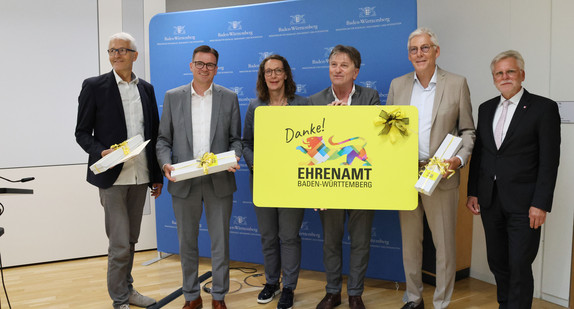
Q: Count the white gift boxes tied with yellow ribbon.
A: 3